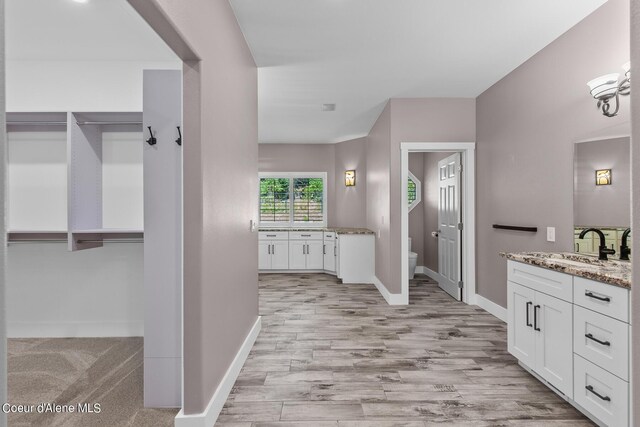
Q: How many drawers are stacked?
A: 3